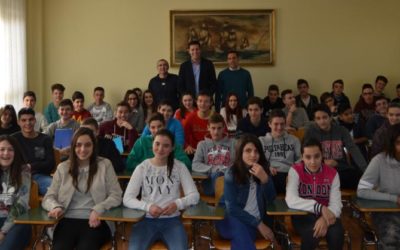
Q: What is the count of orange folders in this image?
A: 0